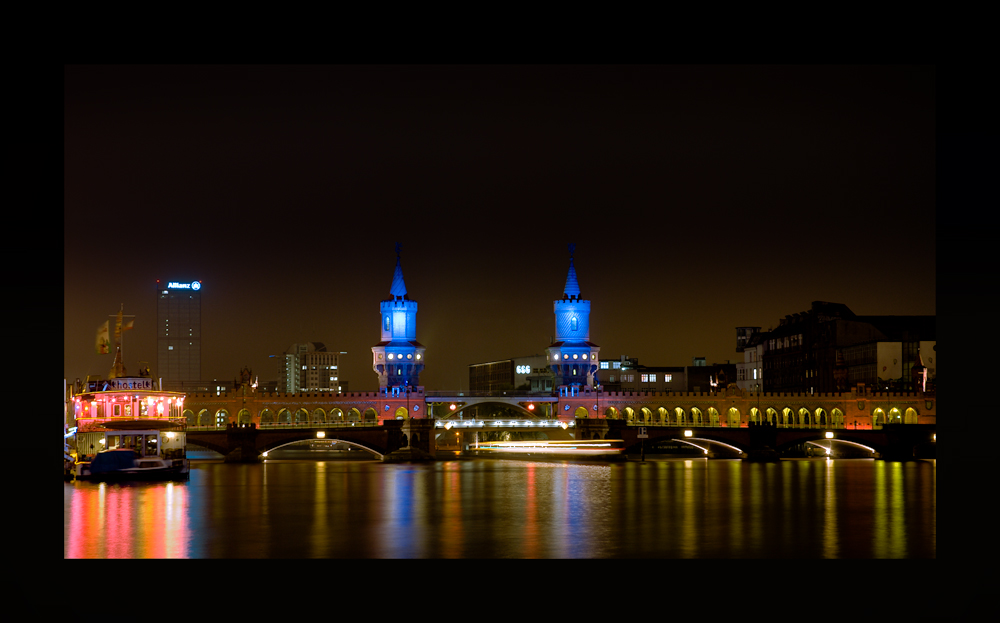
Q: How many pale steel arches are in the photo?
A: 1